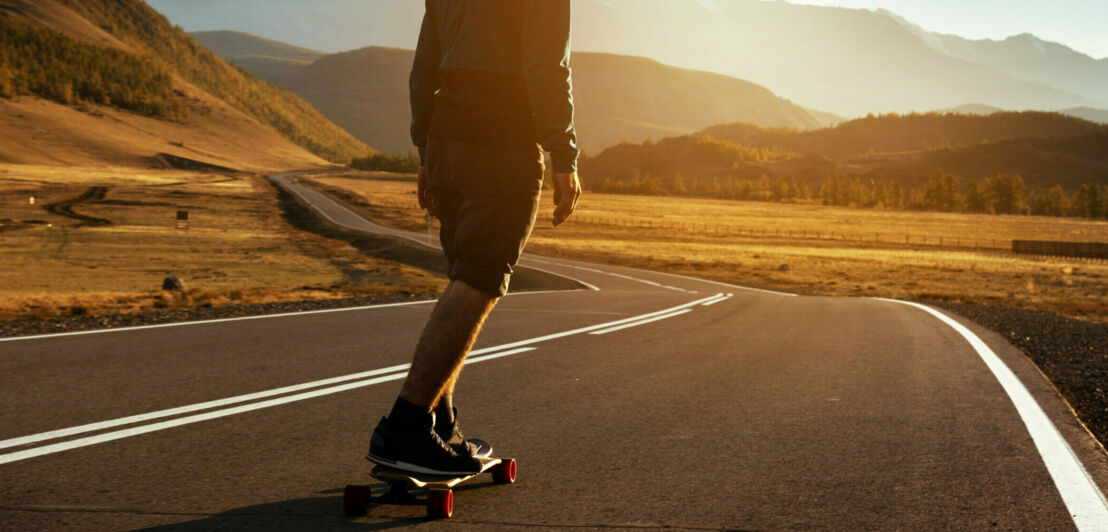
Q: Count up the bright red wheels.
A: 3